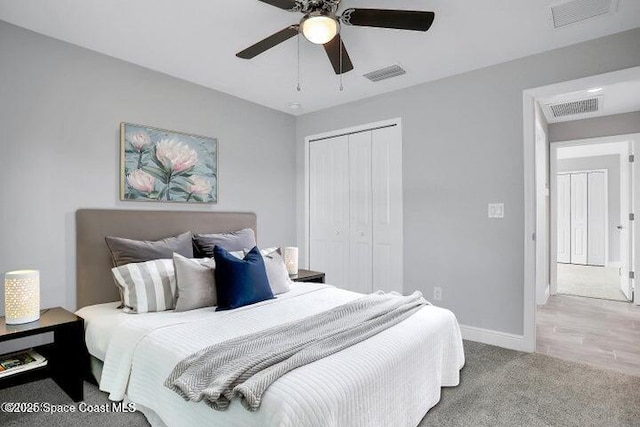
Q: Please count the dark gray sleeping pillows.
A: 2